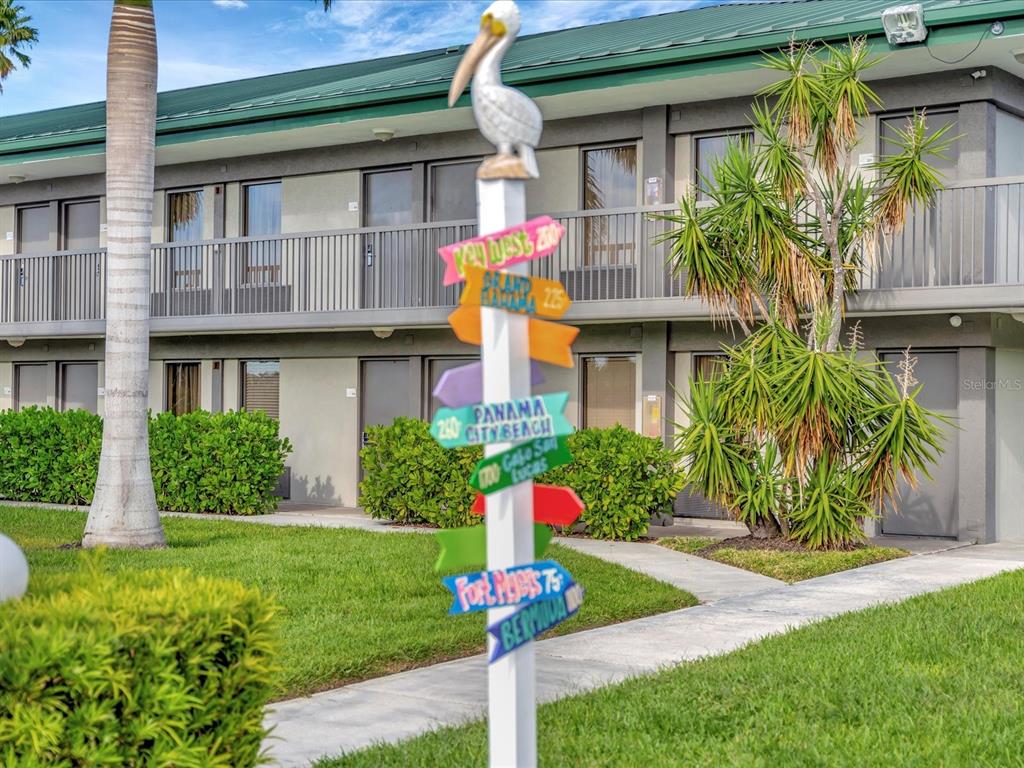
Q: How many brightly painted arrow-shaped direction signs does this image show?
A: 10